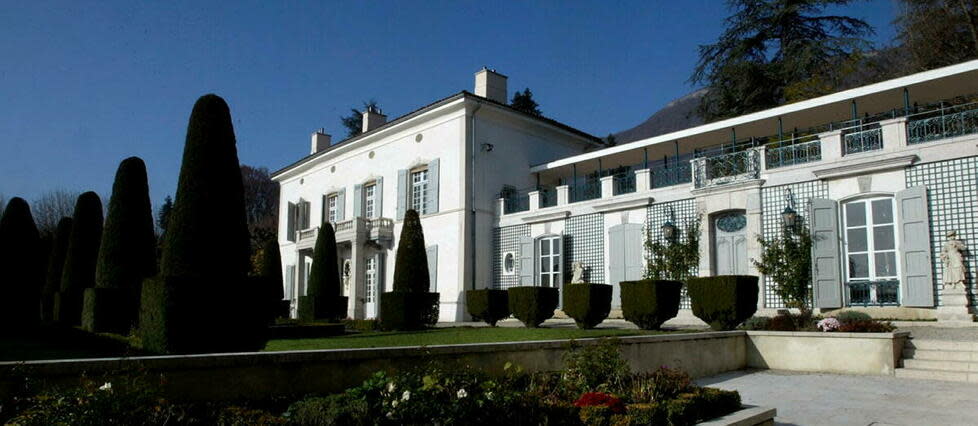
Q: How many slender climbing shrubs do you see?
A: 2